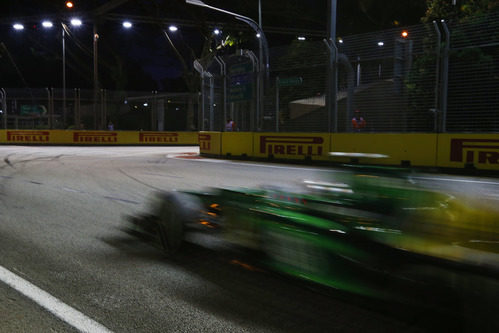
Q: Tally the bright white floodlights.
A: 10